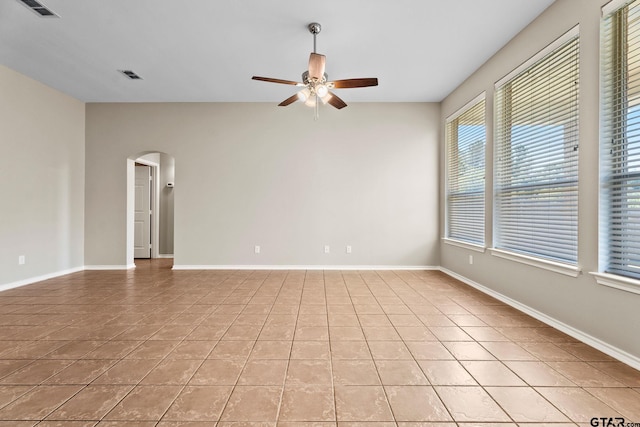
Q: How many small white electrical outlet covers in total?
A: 5